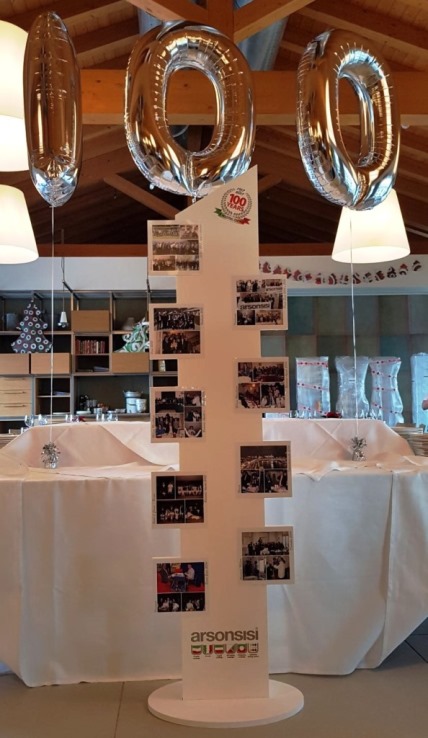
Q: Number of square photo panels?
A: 9